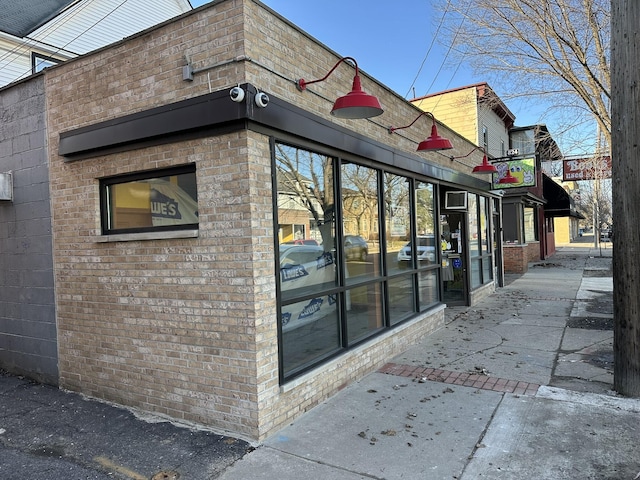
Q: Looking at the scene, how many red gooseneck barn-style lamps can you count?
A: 4